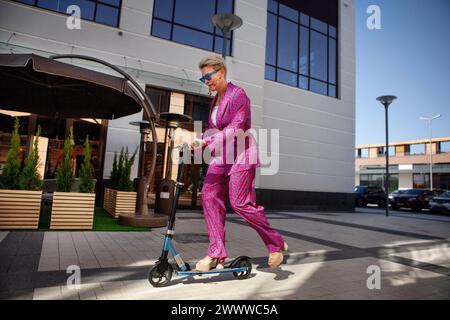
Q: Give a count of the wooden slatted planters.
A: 3